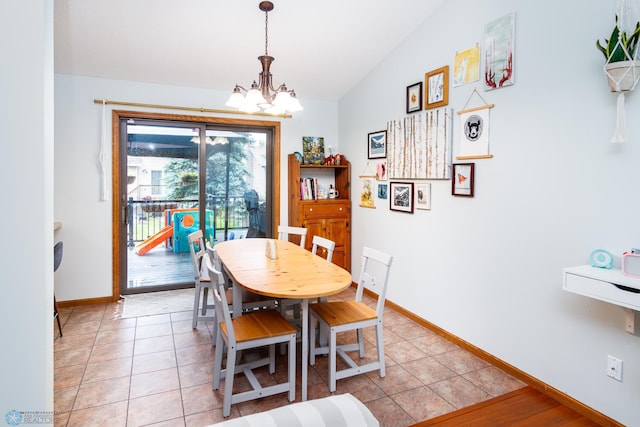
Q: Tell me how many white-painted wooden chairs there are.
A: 6